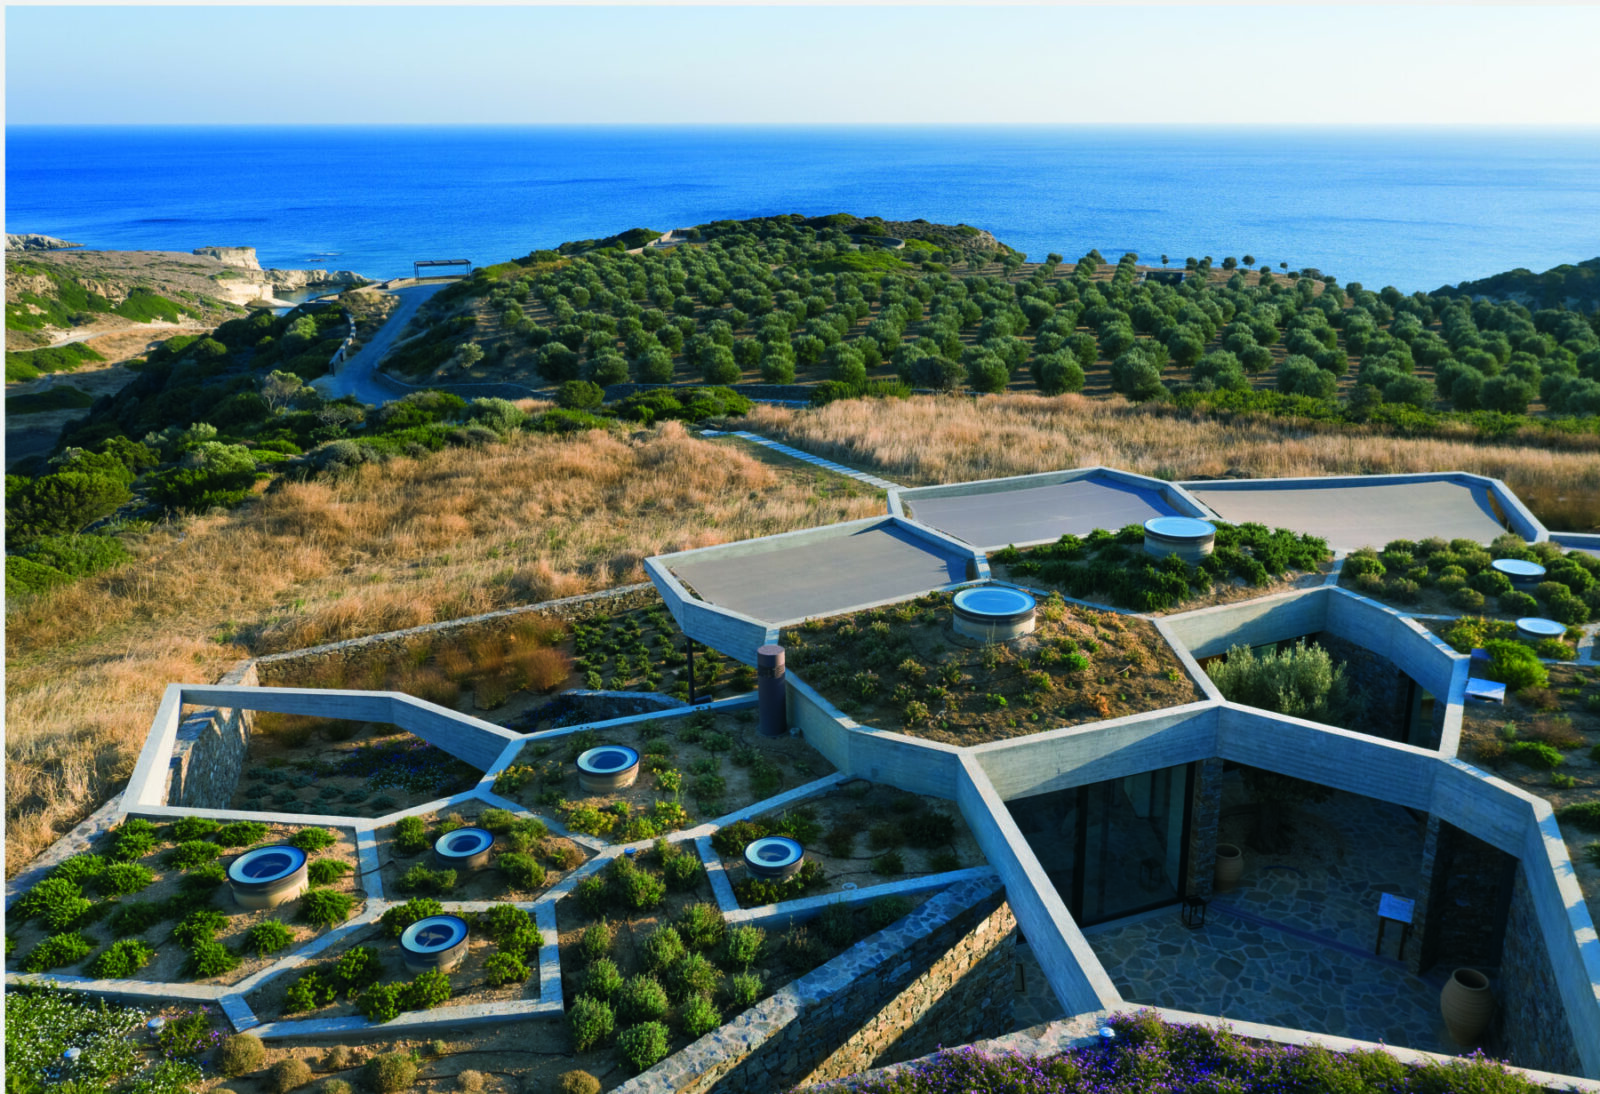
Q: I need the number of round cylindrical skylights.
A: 9